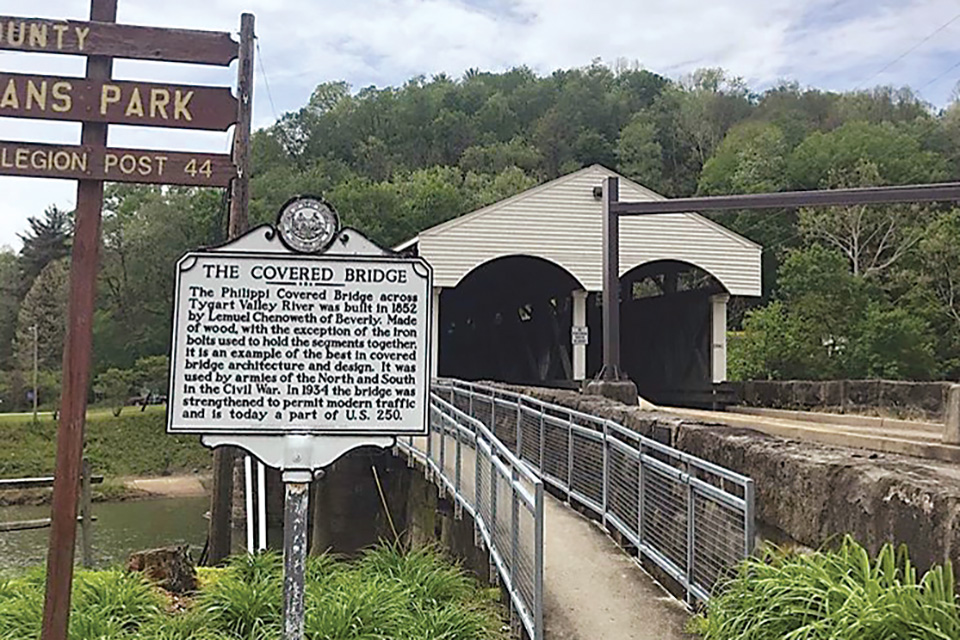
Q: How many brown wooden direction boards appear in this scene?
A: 3